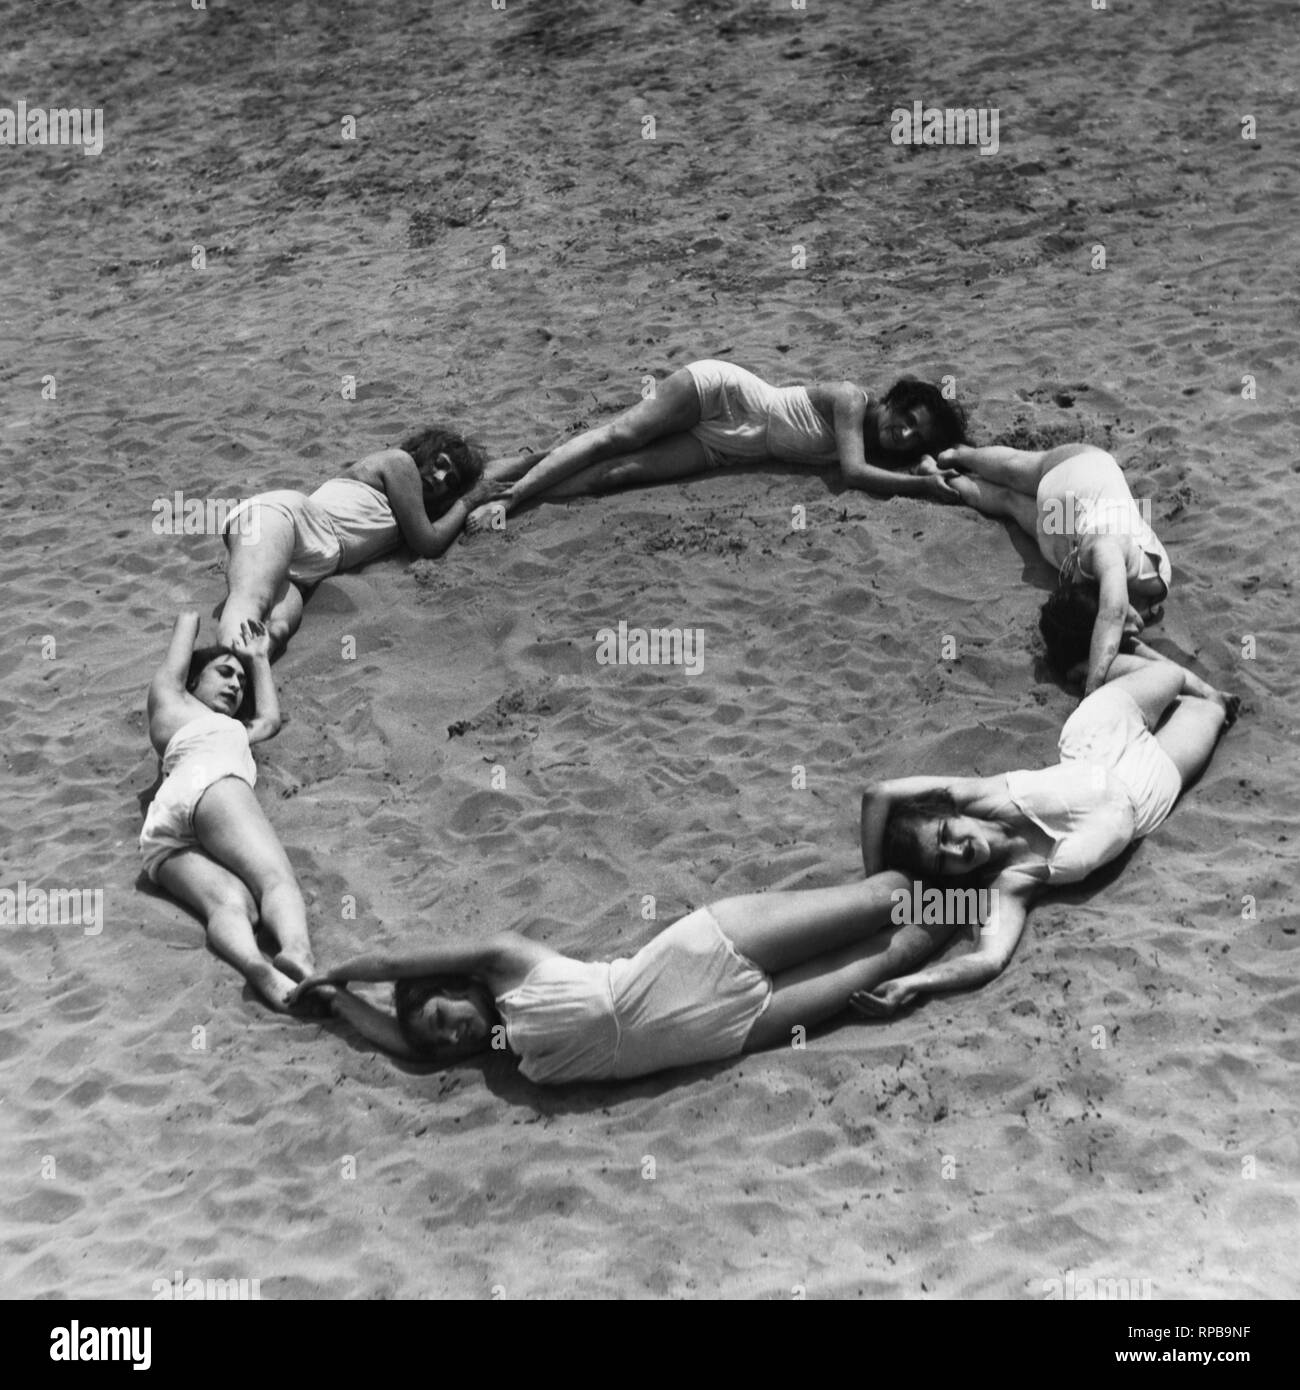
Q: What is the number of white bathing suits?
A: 6